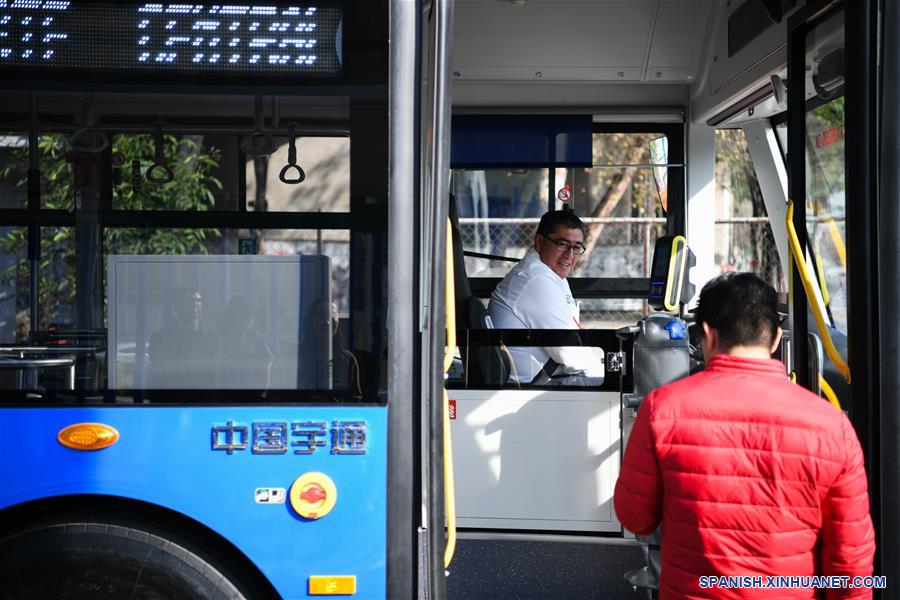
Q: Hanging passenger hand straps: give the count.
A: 4